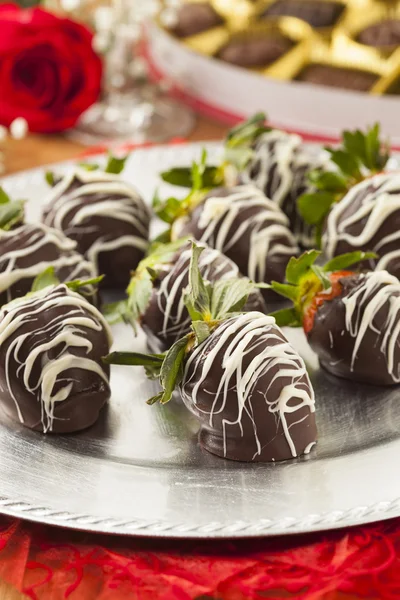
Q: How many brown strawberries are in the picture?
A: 9